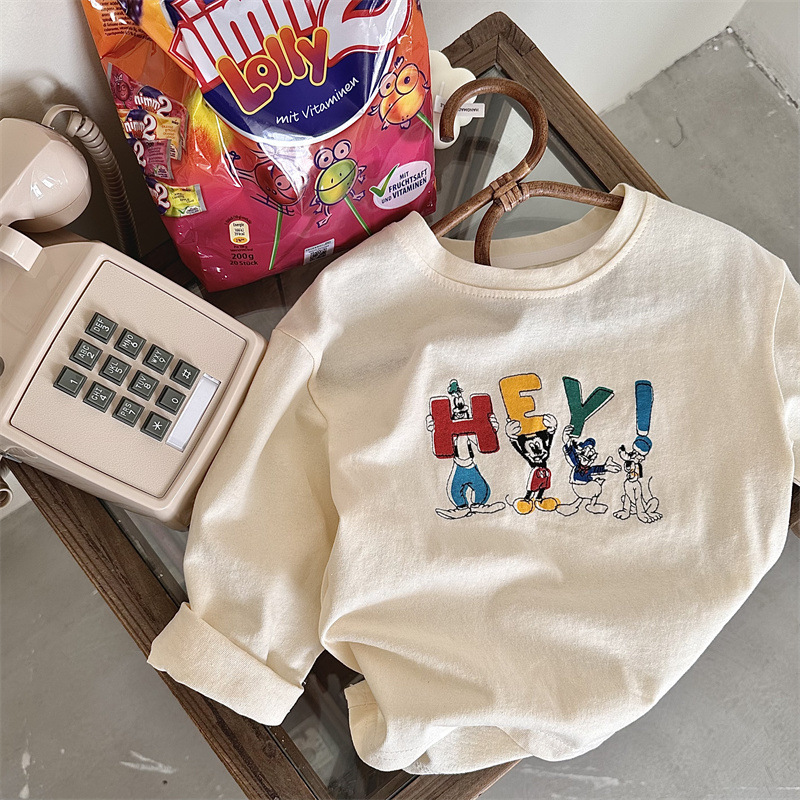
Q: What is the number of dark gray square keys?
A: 12